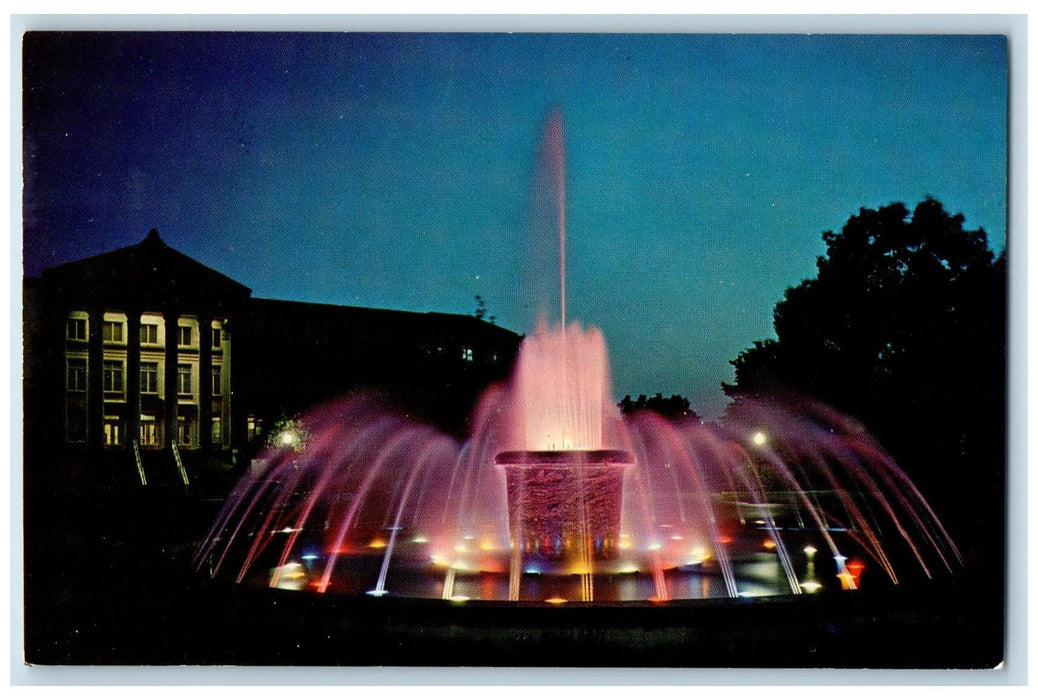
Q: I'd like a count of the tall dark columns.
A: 4